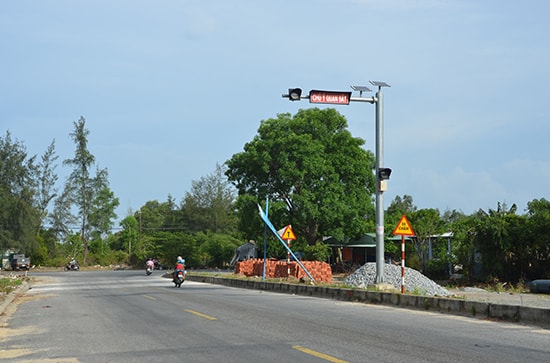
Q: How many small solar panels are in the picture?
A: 2